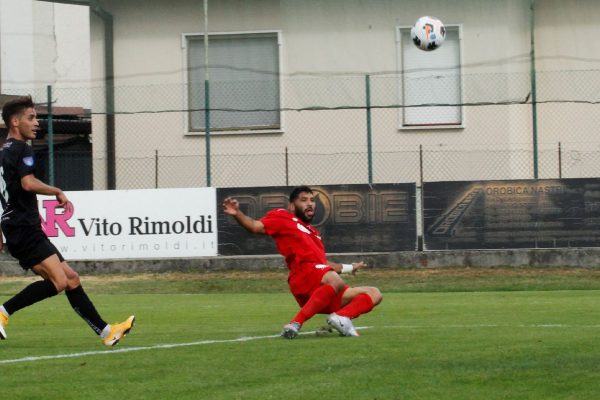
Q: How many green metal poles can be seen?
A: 4